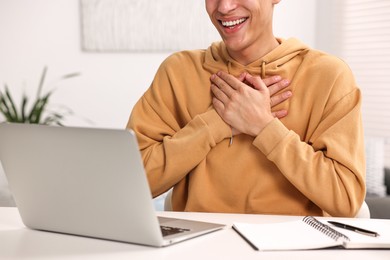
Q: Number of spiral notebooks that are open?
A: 1